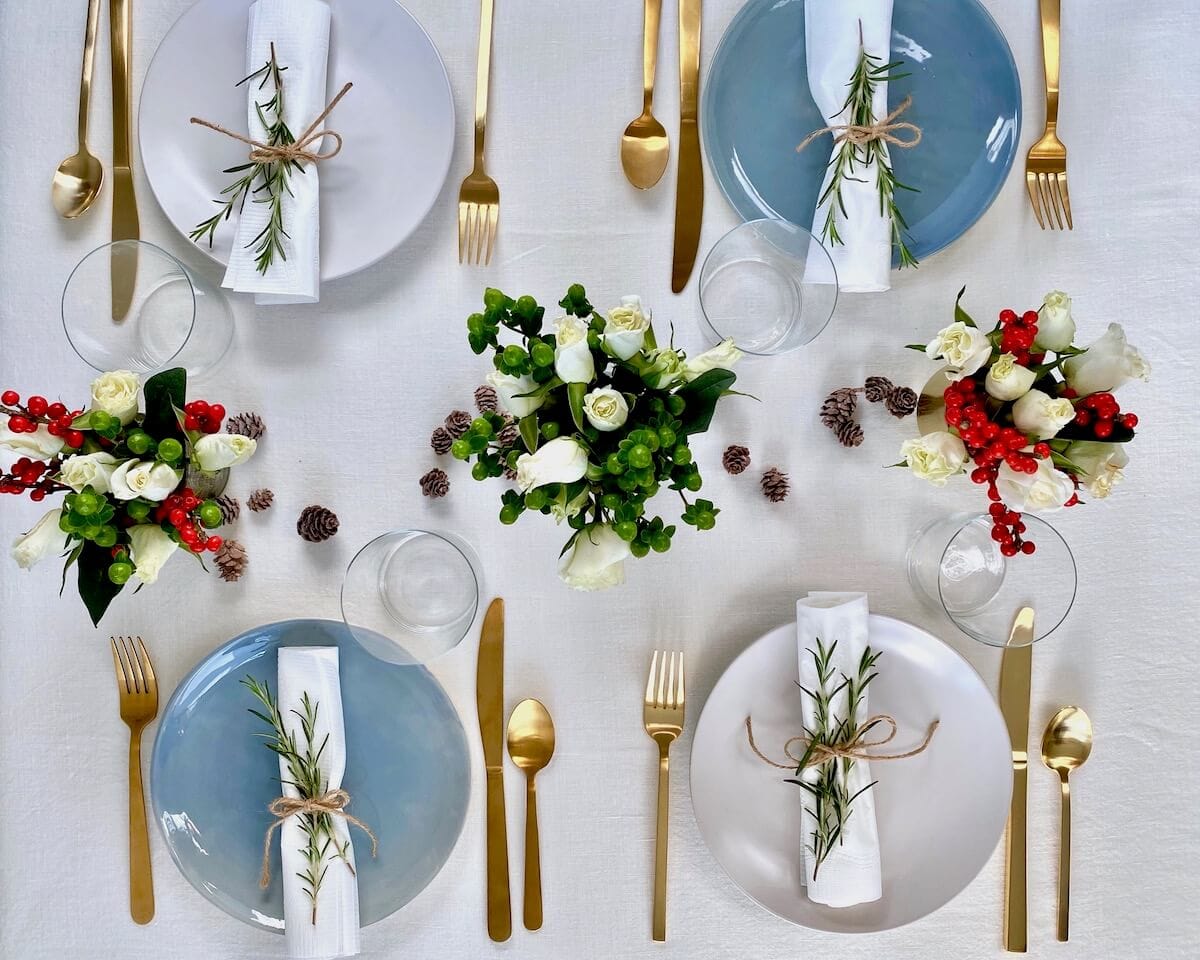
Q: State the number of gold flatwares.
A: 12